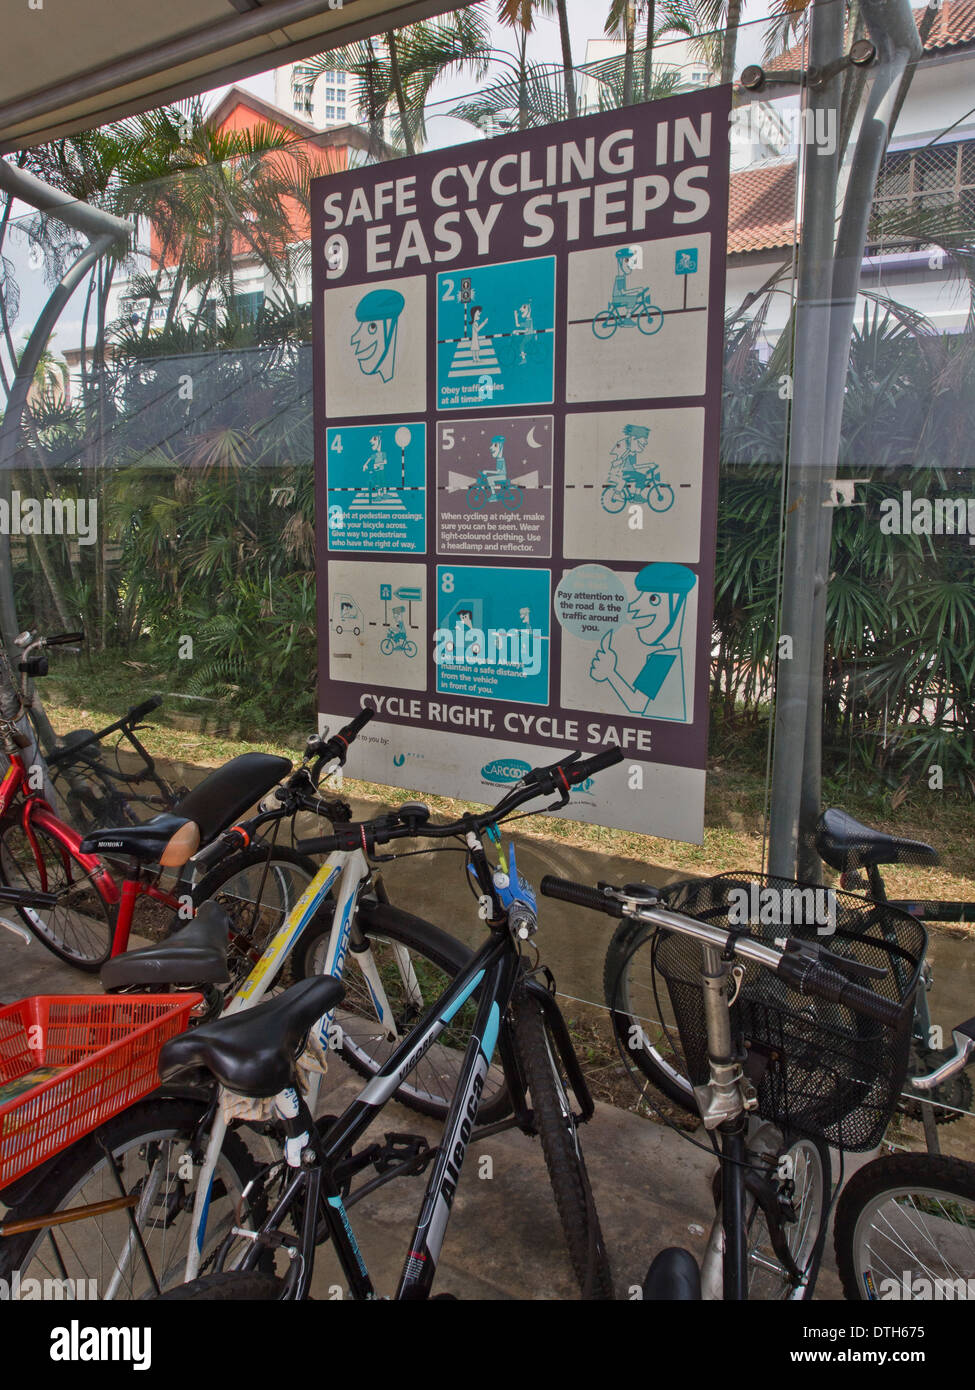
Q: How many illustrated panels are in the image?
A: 9